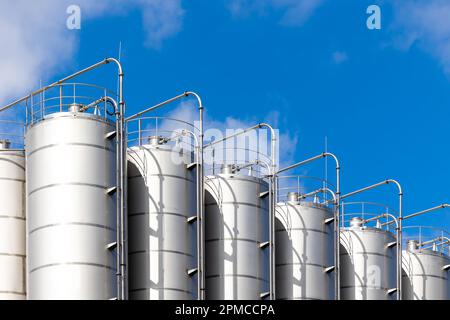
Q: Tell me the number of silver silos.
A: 7